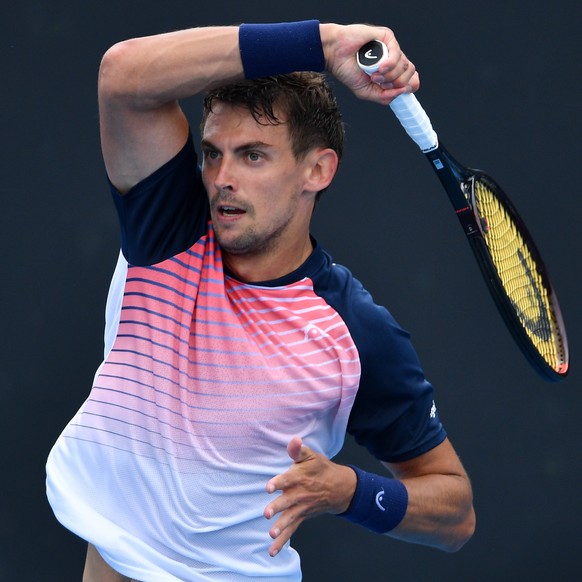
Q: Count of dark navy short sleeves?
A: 2